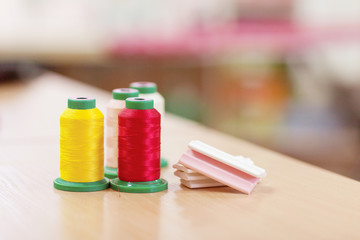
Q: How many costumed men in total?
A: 0